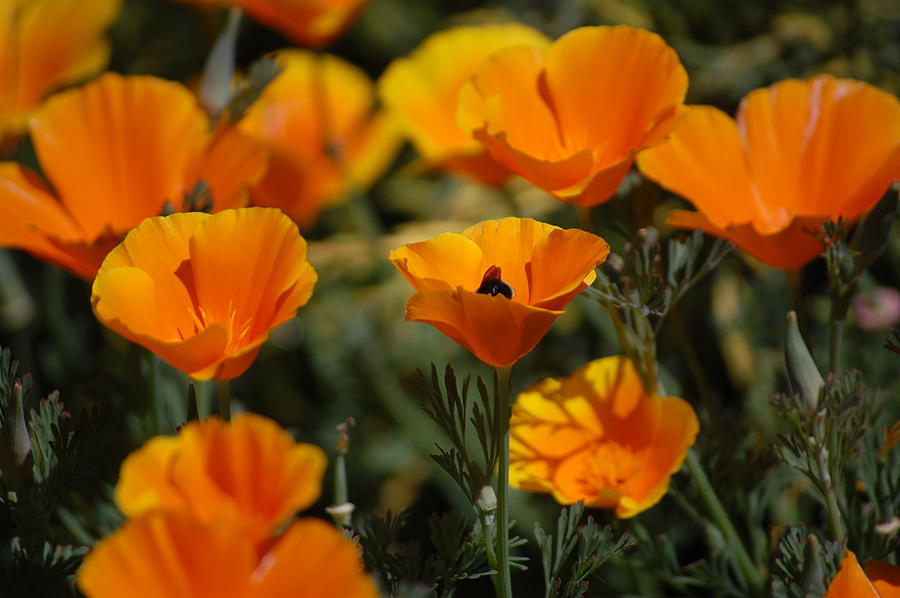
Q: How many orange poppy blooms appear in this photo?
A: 13